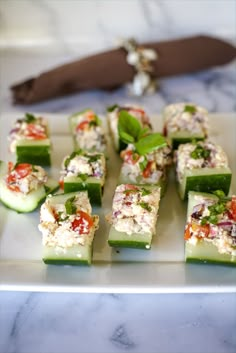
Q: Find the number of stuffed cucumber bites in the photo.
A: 11